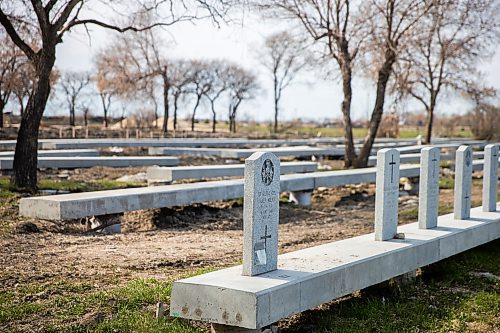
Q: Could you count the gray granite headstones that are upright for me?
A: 5